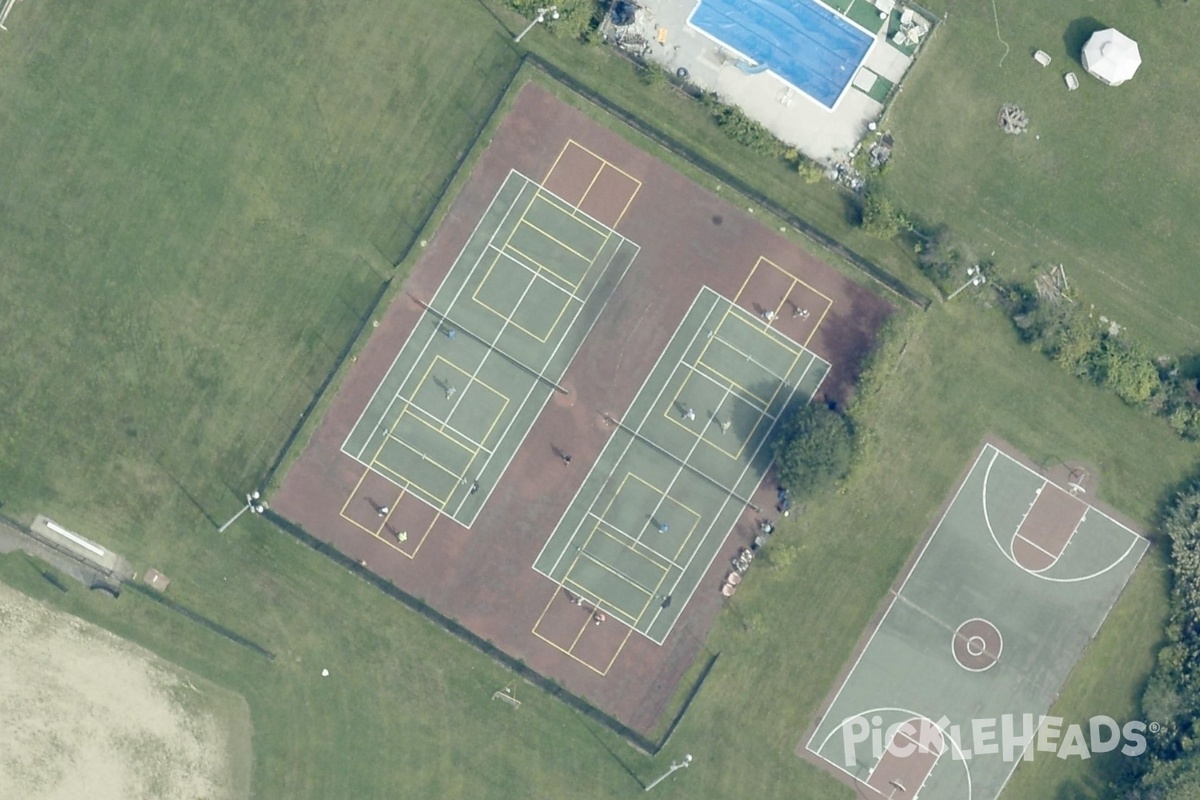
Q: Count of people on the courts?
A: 12